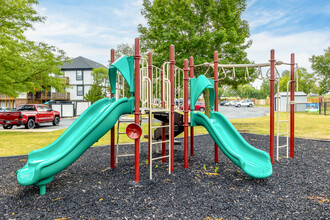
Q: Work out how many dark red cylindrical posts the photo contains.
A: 10